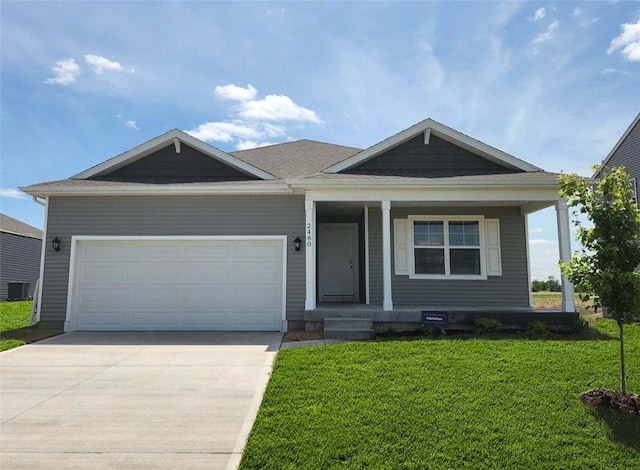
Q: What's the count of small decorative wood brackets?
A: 2